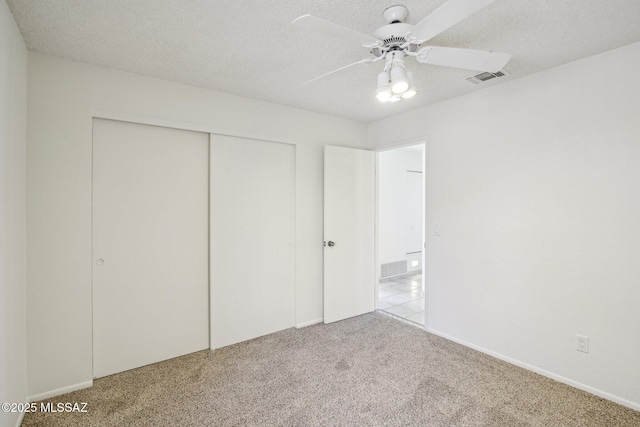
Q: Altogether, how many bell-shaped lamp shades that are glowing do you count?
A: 4